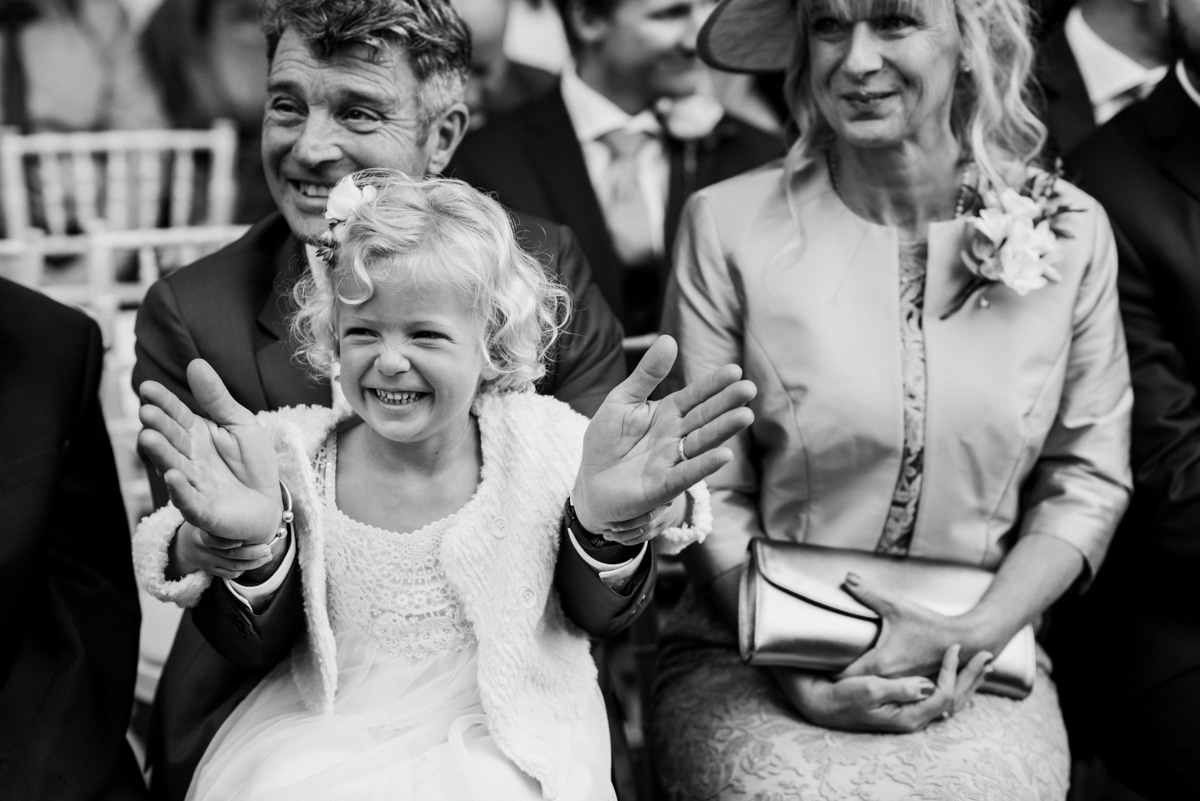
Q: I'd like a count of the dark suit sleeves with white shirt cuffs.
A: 2